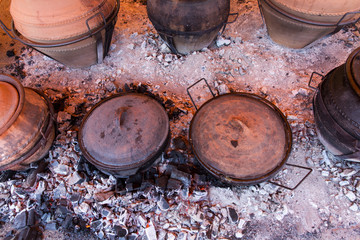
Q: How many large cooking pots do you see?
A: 7